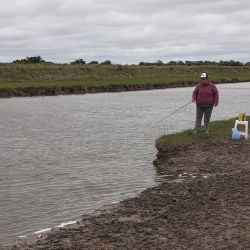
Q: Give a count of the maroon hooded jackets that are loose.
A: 1